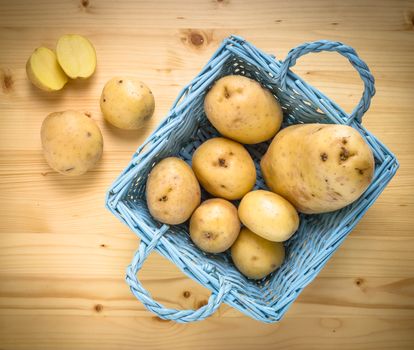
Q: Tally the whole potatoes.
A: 9